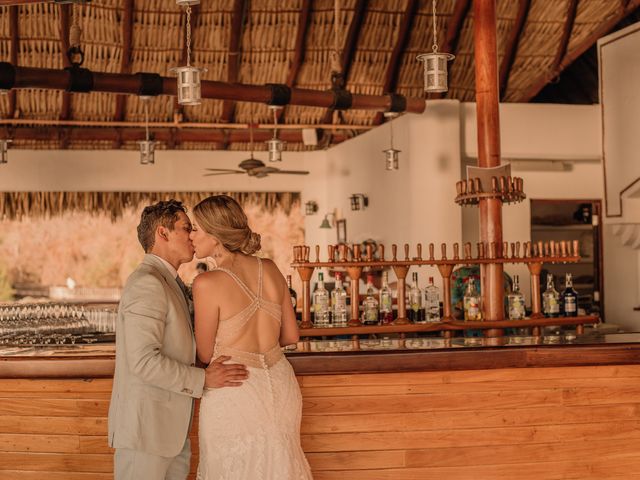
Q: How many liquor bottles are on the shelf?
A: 11